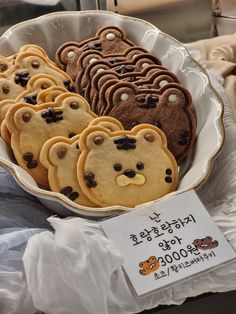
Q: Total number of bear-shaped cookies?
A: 13